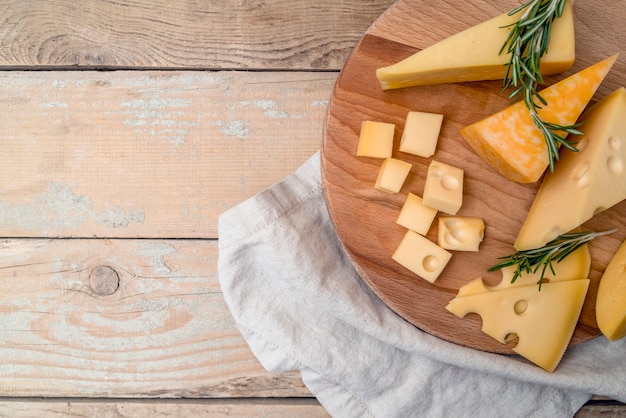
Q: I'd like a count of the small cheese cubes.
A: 7